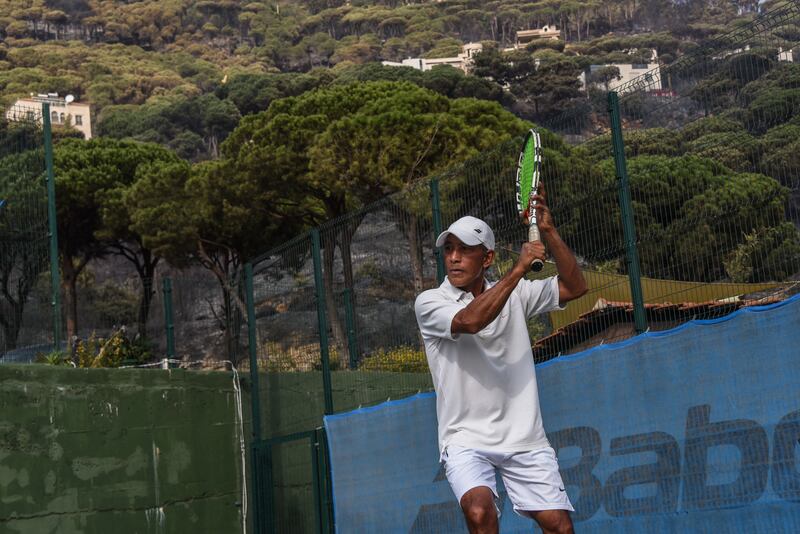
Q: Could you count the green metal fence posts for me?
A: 7